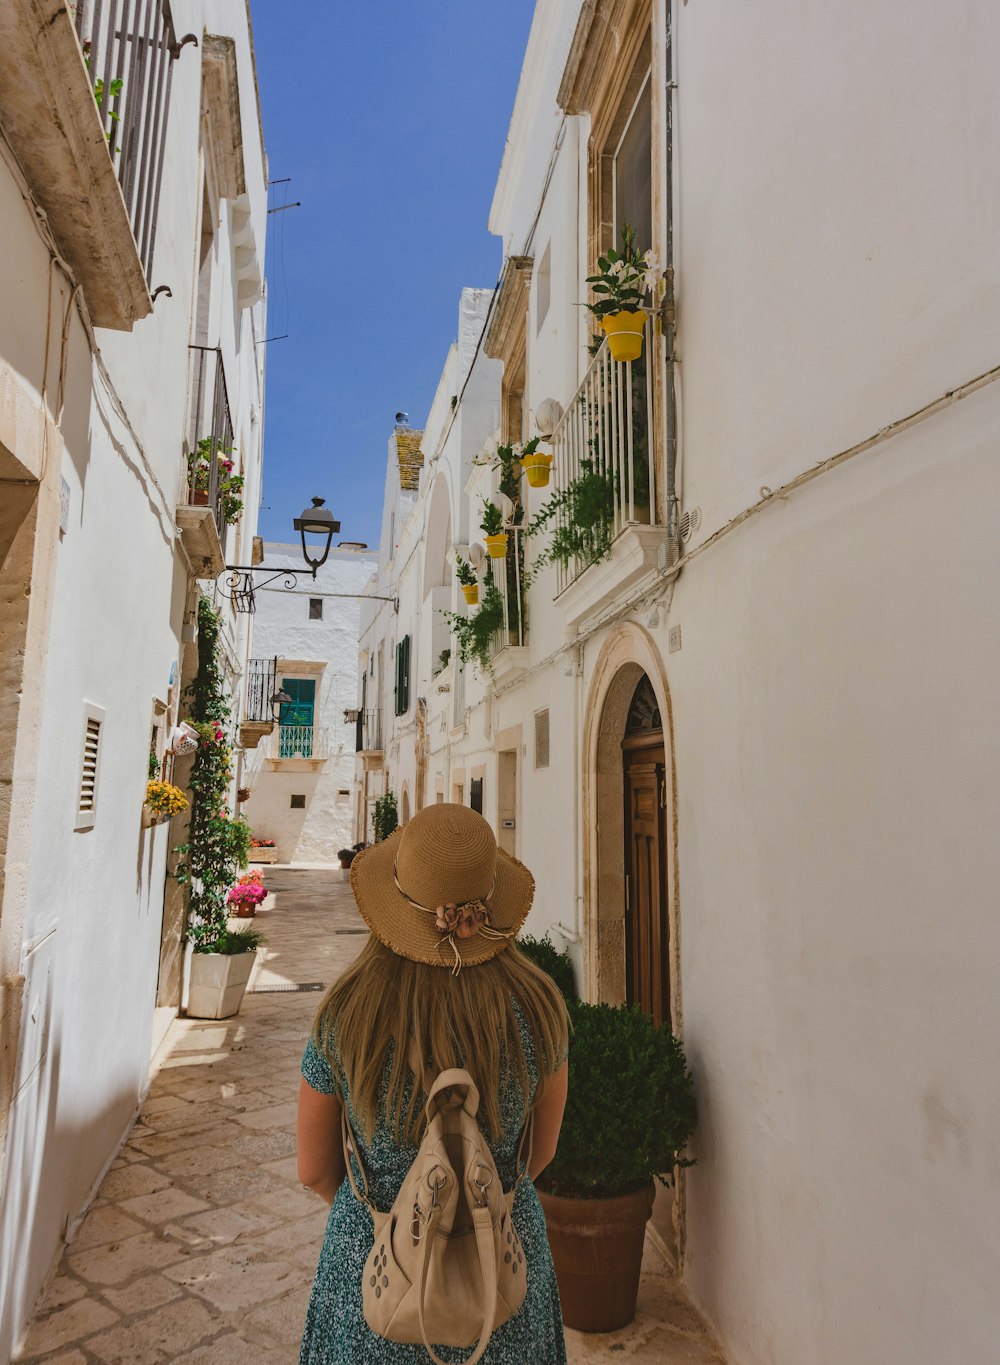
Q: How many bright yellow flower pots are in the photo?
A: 4